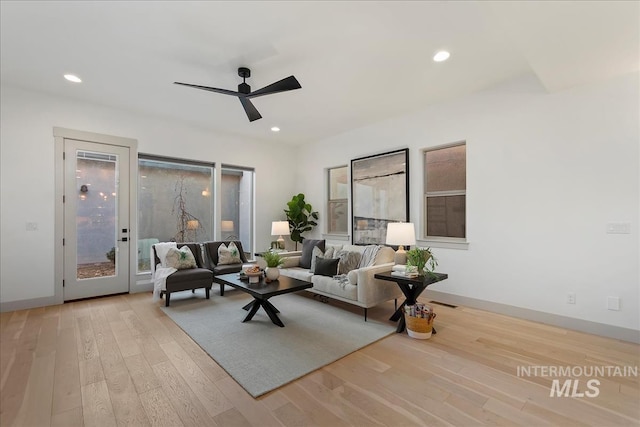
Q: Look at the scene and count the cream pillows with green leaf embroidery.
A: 2